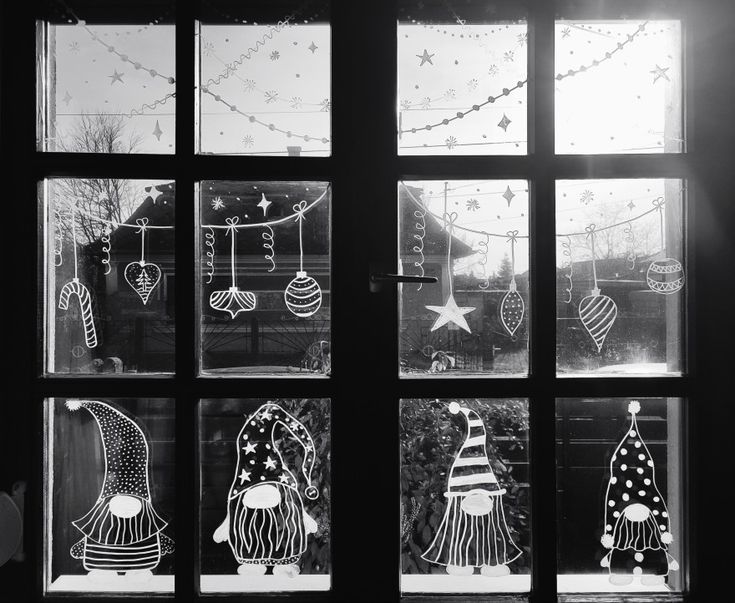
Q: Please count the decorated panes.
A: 12